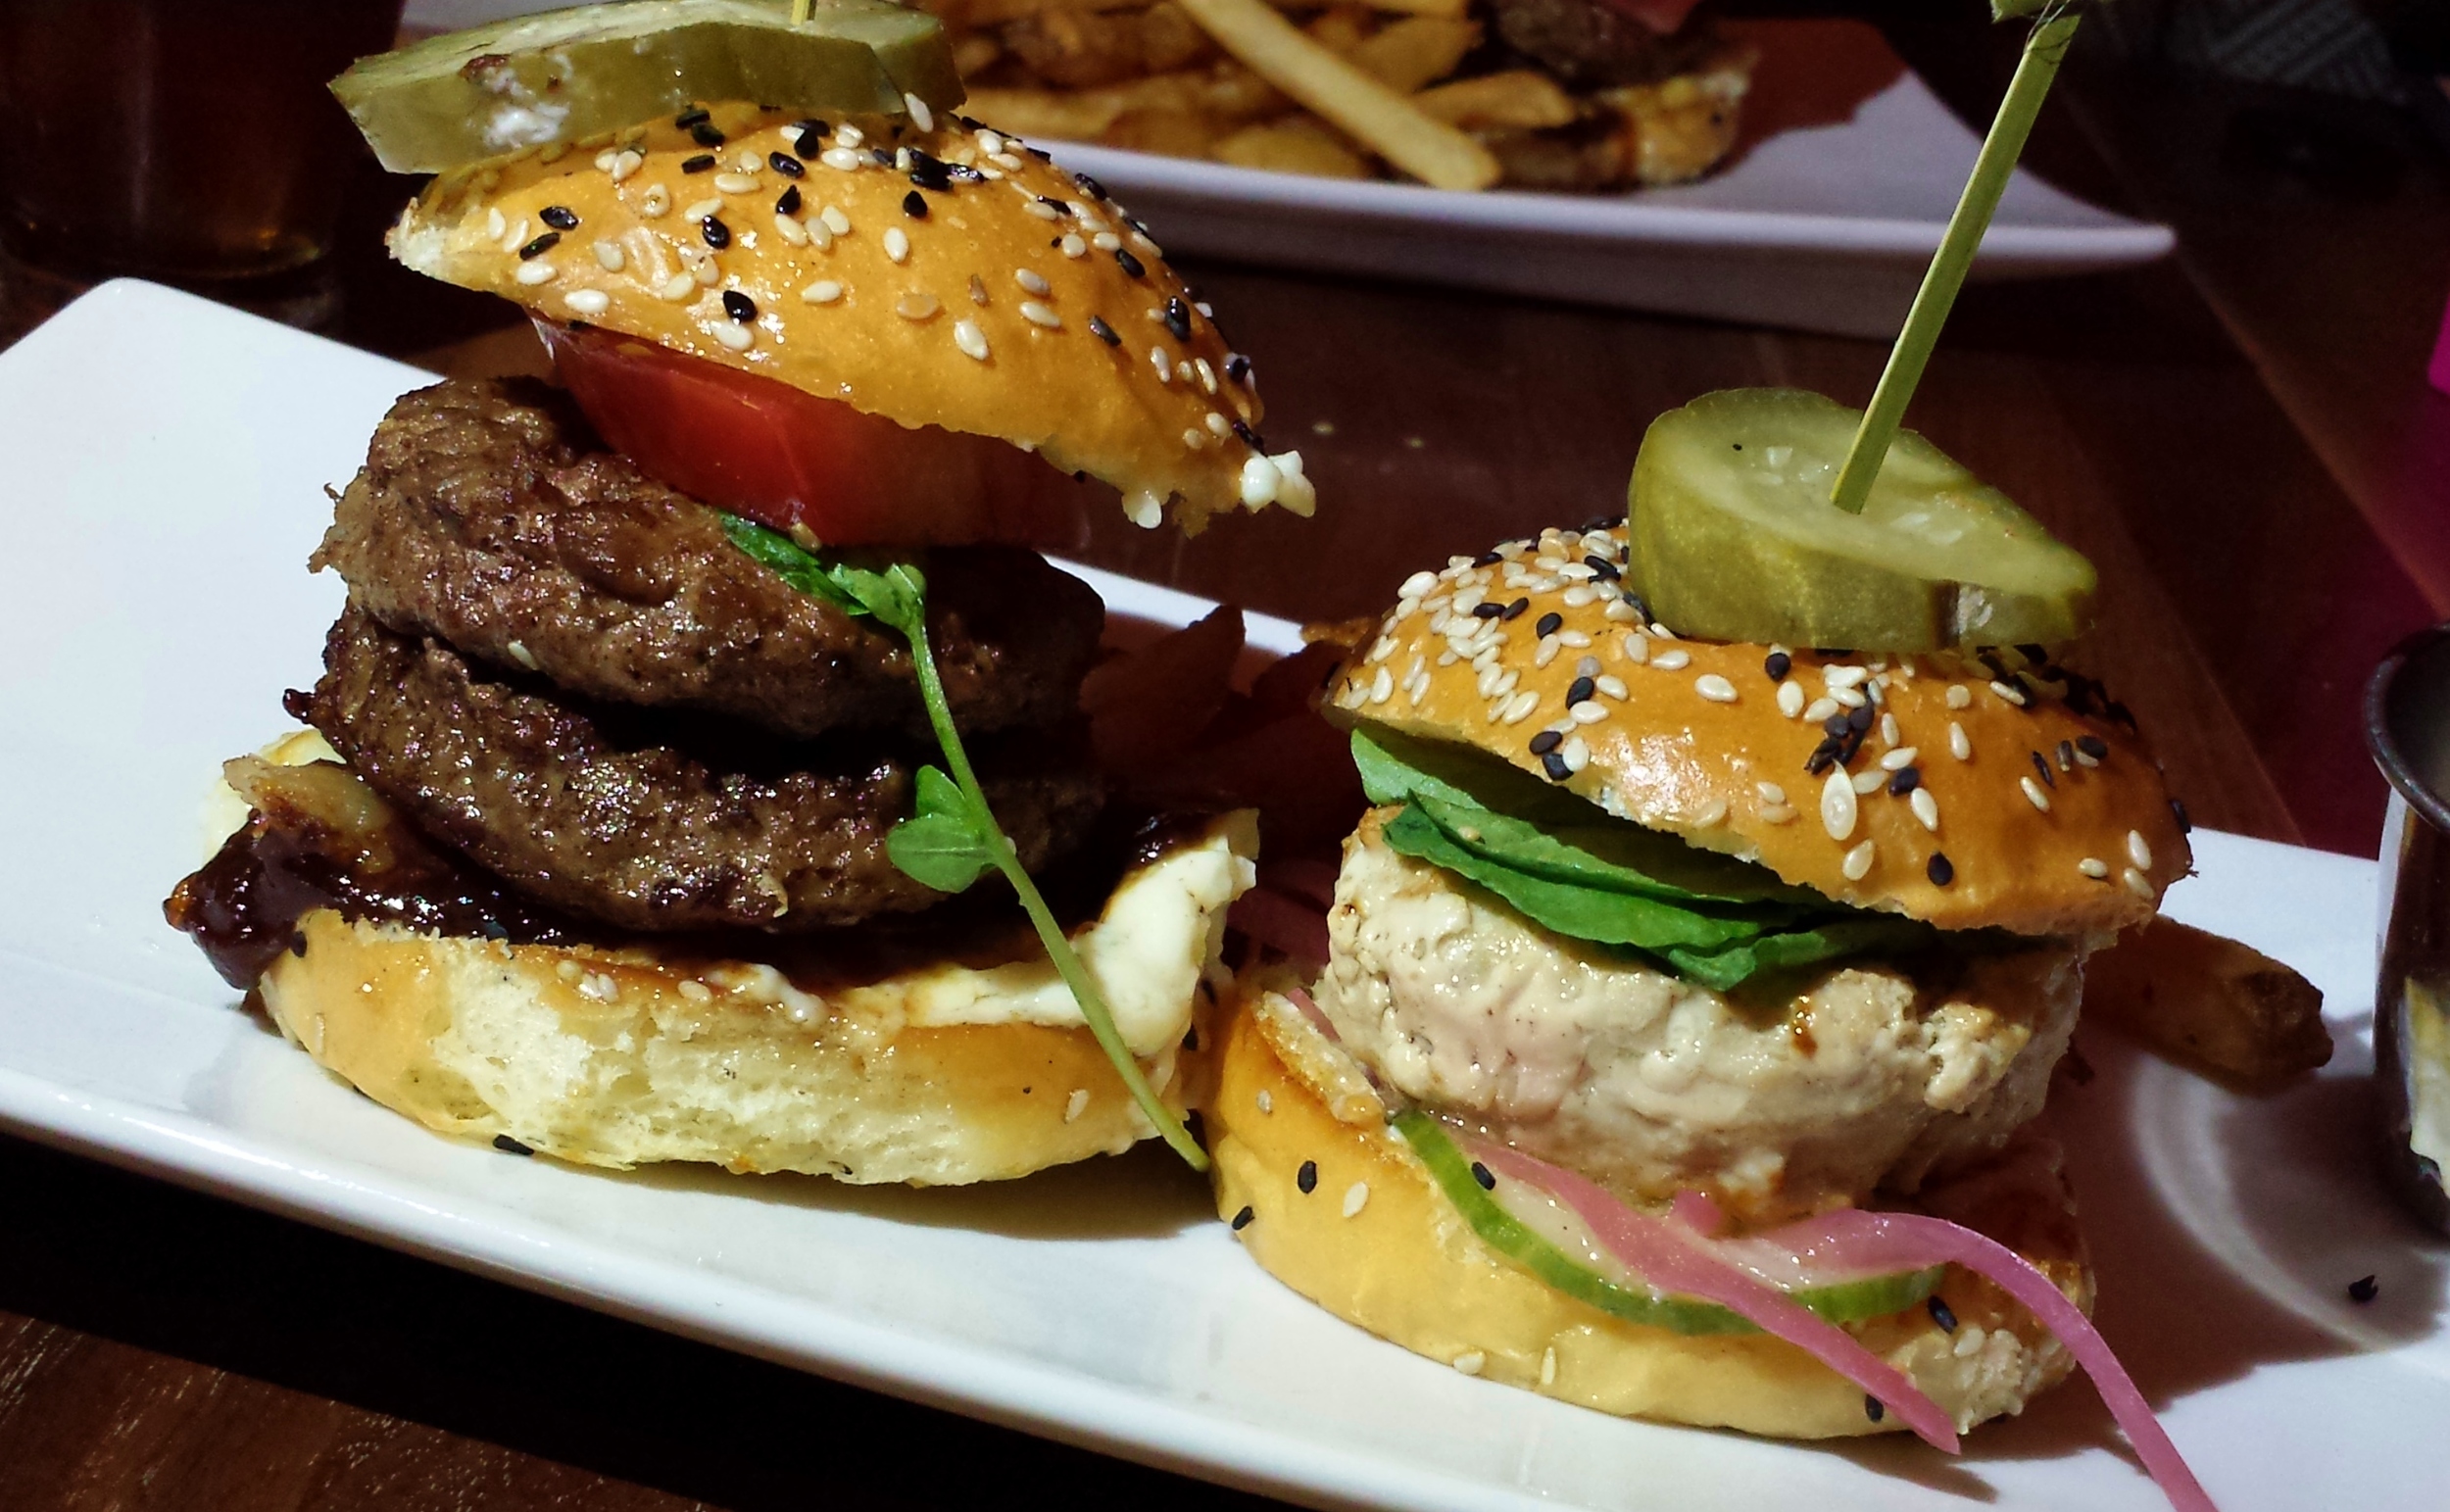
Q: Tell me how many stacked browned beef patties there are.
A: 2